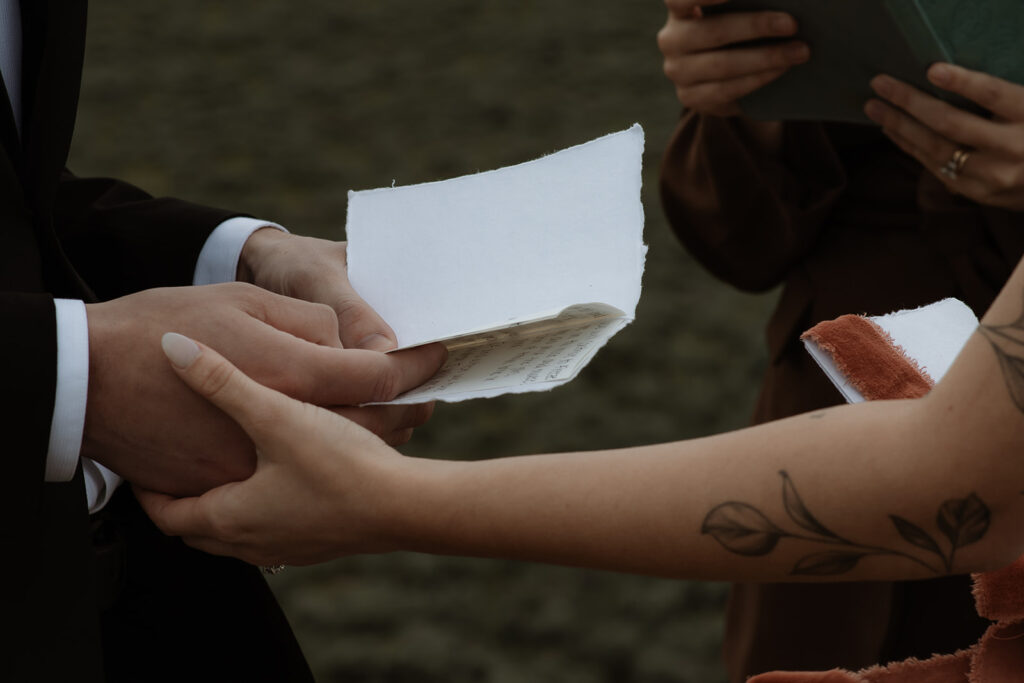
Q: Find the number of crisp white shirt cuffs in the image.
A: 2